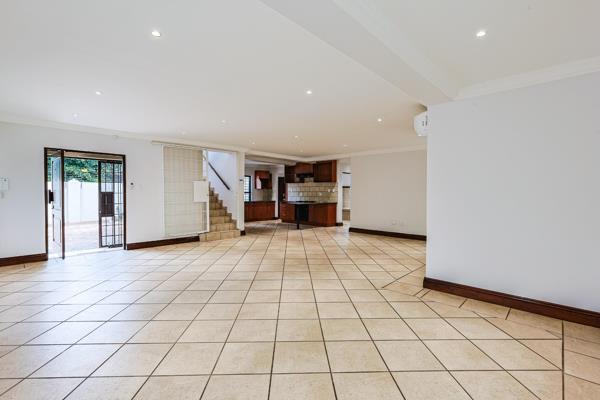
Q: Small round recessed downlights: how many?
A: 12